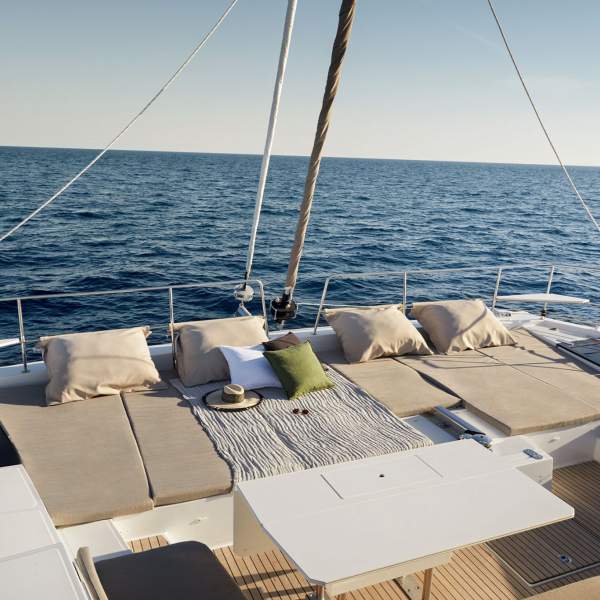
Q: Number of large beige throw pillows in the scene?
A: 4